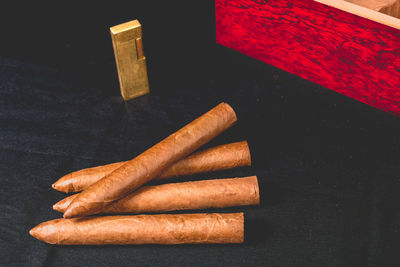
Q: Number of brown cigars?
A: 4